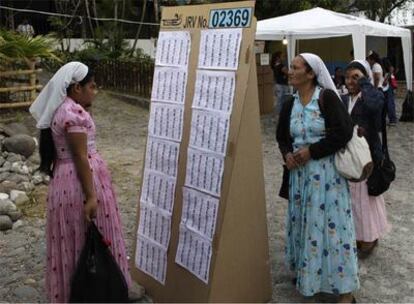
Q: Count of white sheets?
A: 13